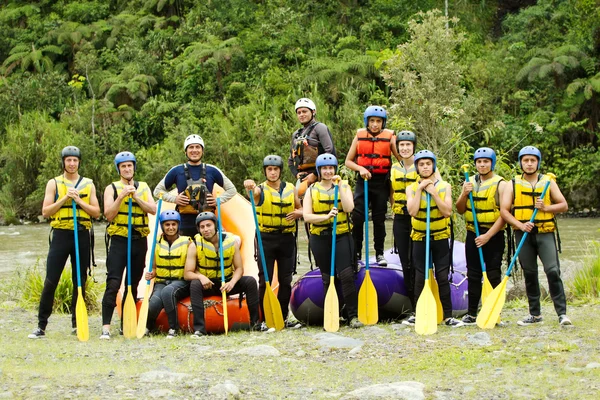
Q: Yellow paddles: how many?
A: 11